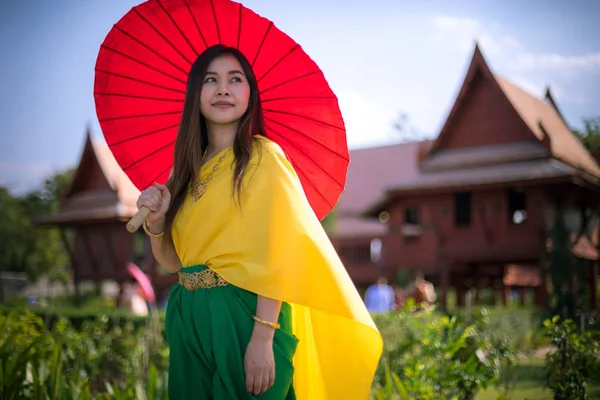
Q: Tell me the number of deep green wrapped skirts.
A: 1